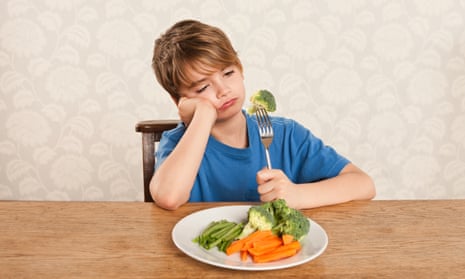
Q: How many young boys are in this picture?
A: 1